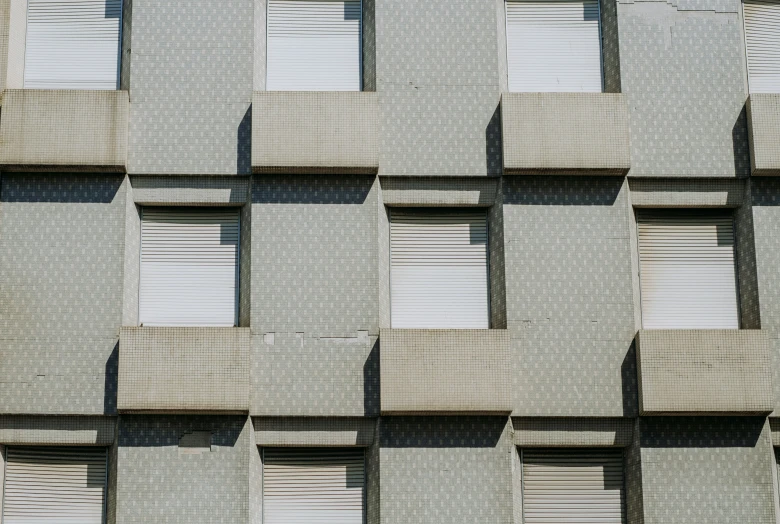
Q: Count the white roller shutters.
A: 10